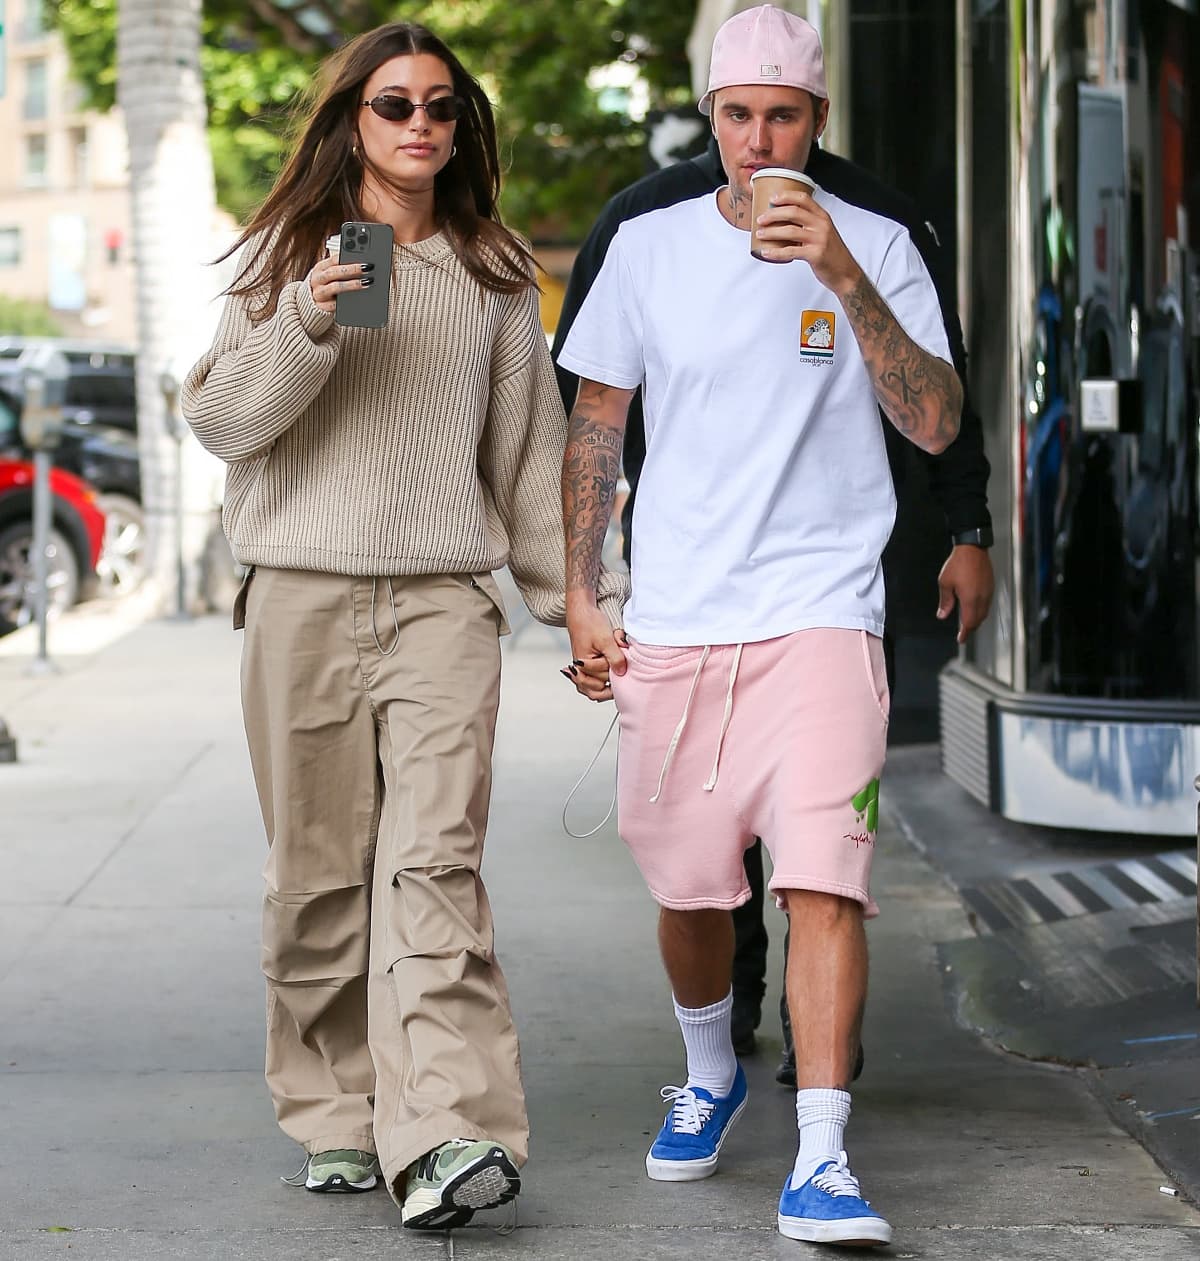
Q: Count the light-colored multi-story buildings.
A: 1